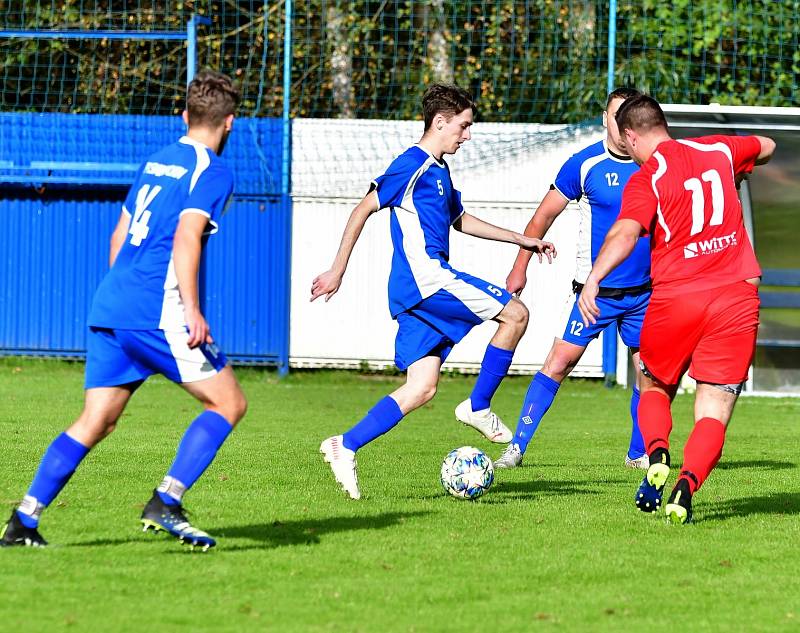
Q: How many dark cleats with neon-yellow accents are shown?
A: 4